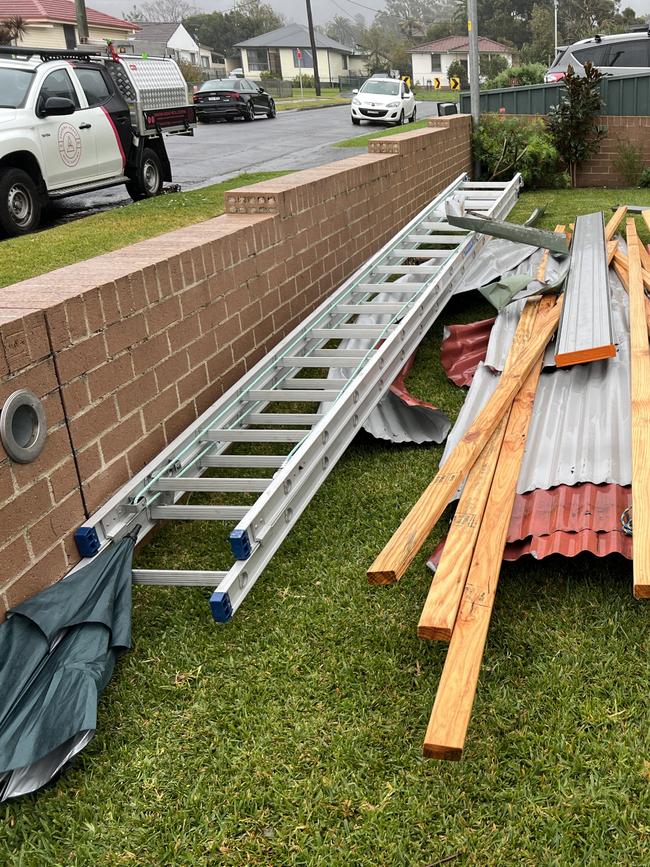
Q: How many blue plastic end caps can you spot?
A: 3